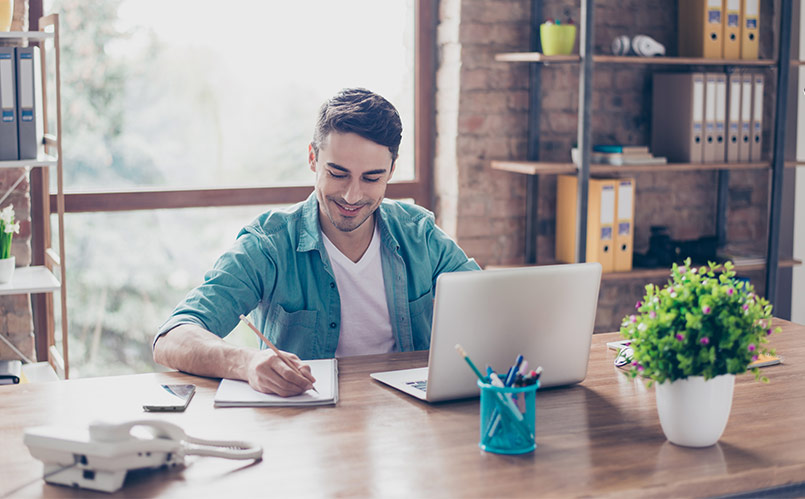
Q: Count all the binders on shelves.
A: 13